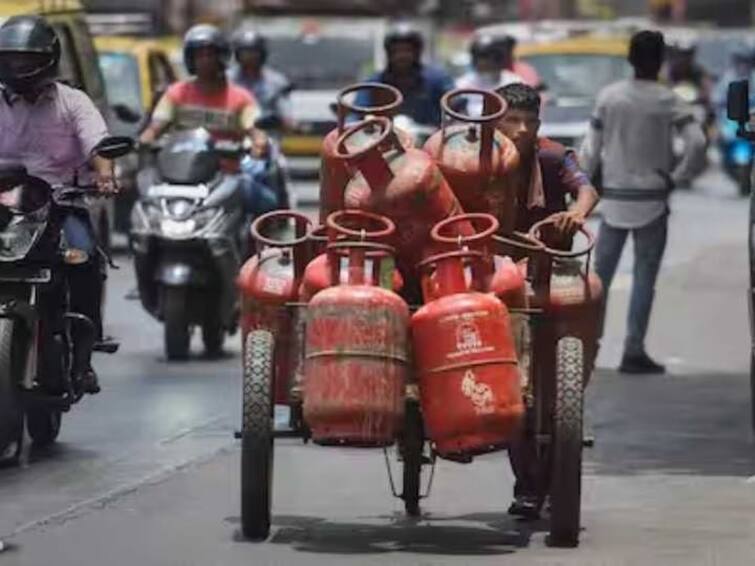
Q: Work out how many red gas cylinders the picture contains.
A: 9